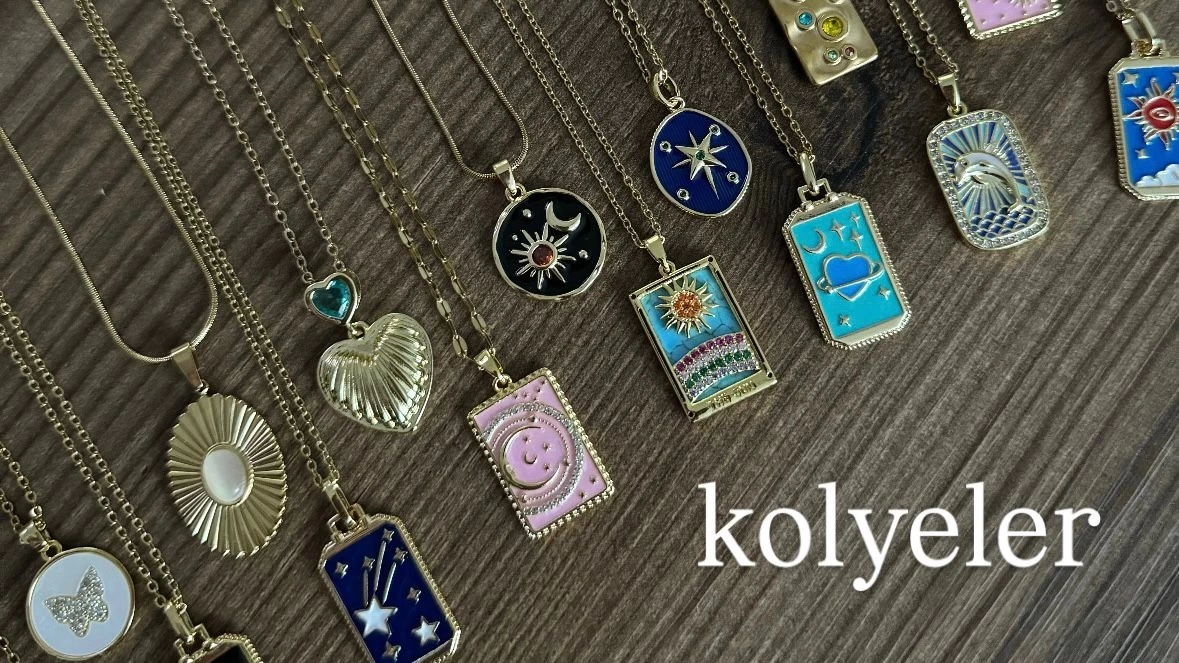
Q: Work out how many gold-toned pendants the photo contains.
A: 14